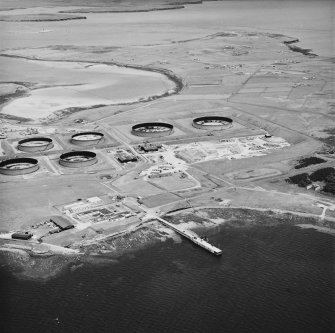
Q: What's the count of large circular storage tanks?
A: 6